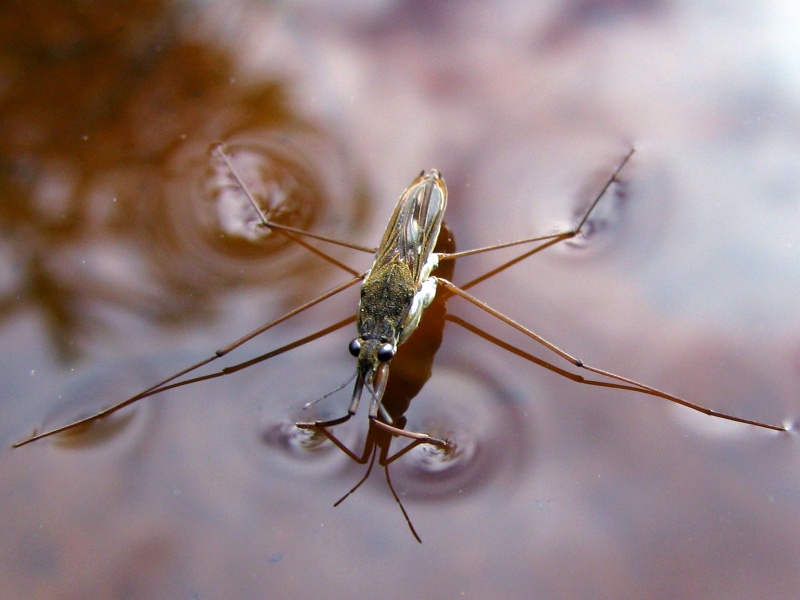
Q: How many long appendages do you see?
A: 4